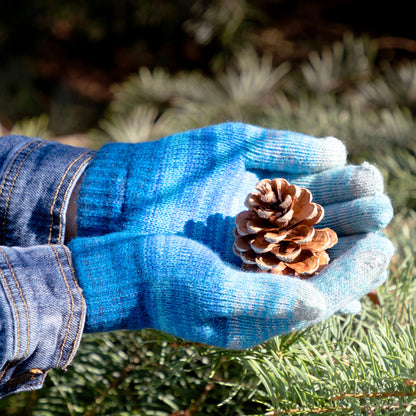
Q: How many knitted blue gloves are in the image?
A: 2